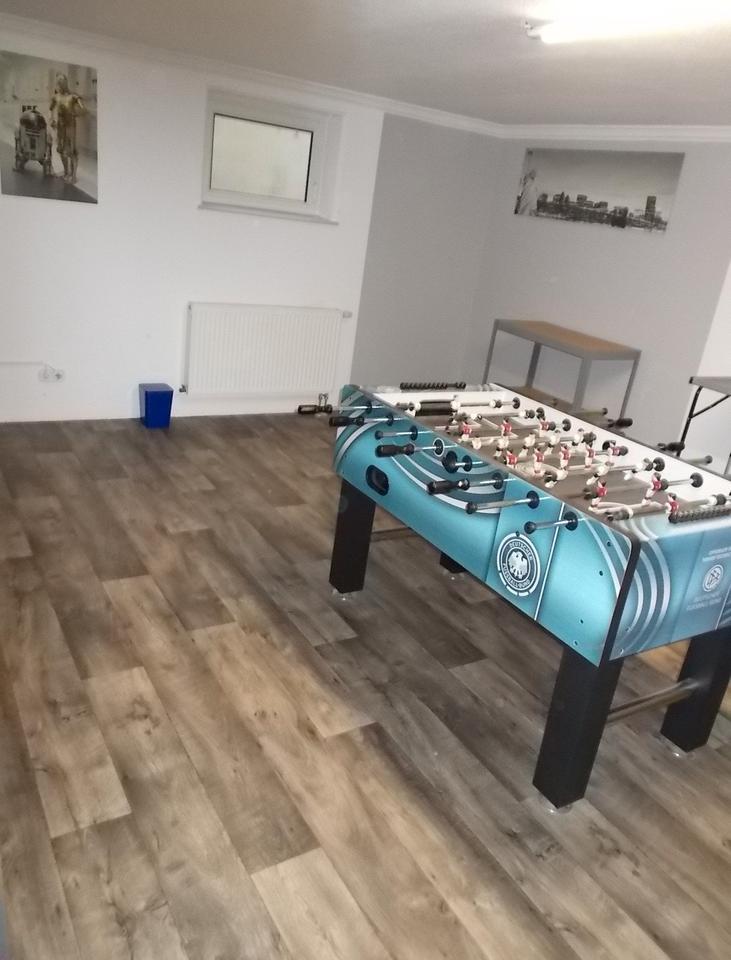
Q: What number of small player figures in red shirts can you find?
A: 11